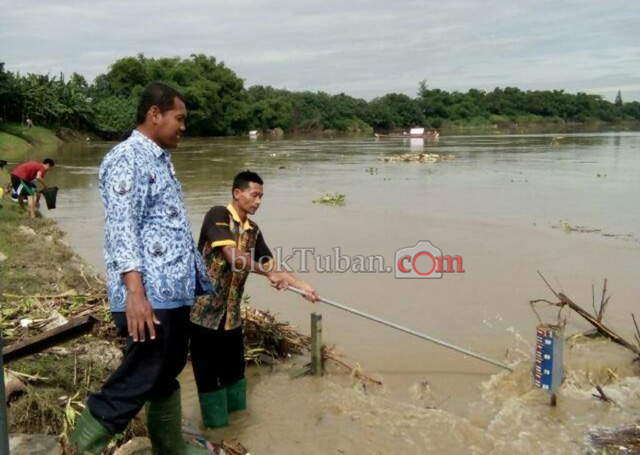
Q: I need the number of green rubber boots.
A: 4